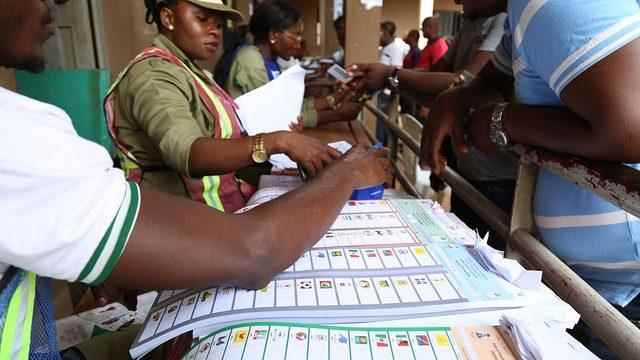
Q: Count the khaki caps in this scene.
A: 1